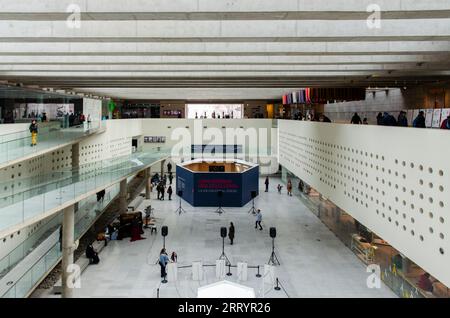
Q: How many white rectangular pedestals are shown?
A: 5